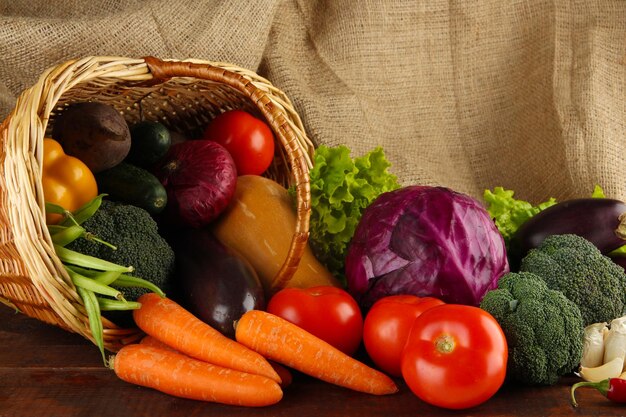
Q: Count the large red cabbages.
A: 1